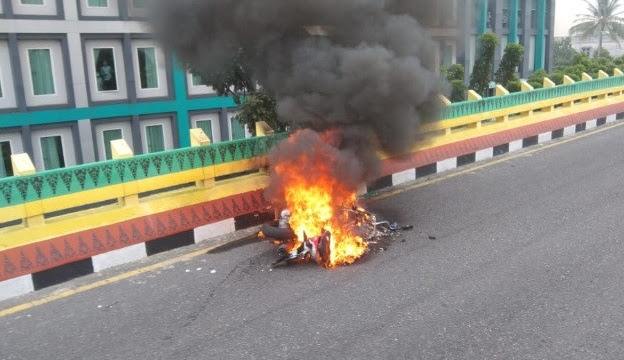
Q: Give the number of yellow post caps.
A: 13